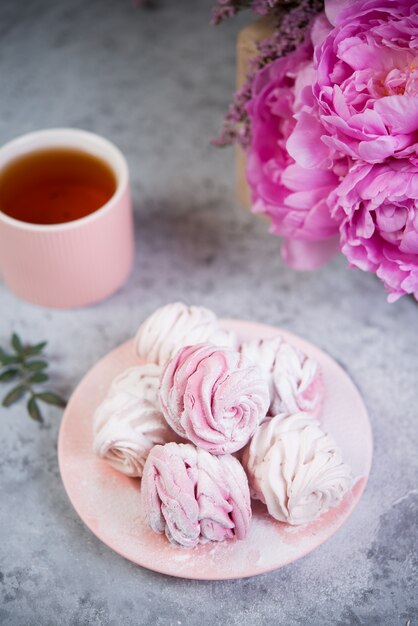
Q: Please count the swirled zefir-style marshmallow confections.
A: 6